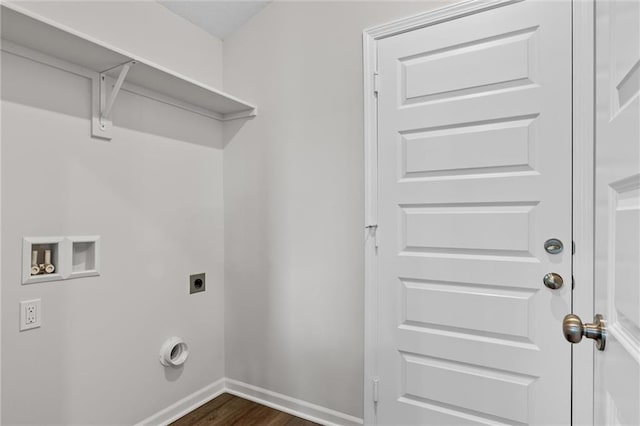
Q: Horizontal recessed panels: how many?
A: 5